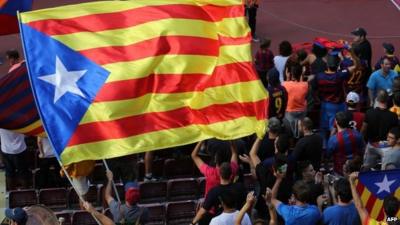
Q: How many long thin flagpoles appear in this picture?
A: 2